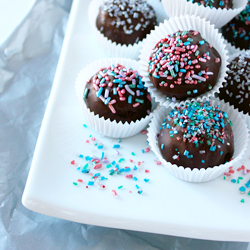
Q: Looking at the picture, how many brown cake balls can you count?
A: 7